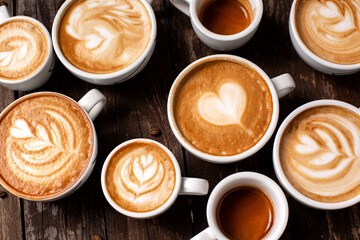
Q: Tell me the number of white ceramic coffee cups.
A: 9